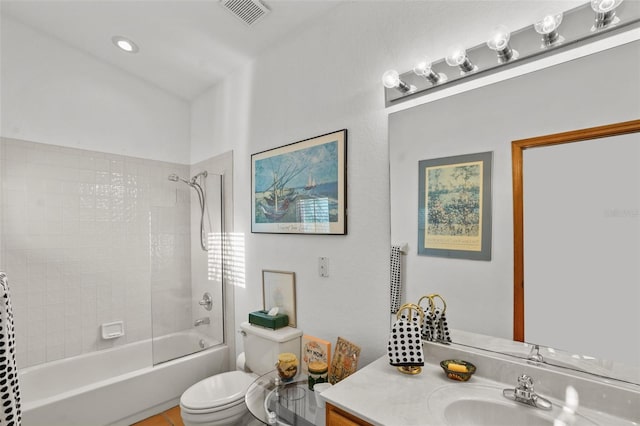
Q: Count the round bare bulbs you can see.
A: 6